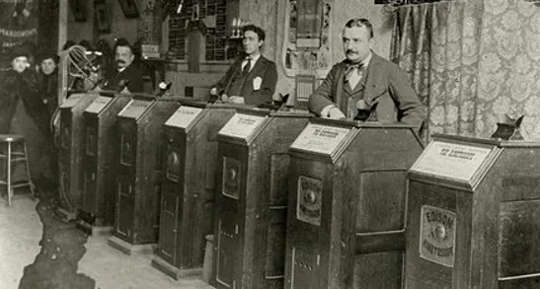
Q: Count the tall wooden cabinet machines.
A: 7